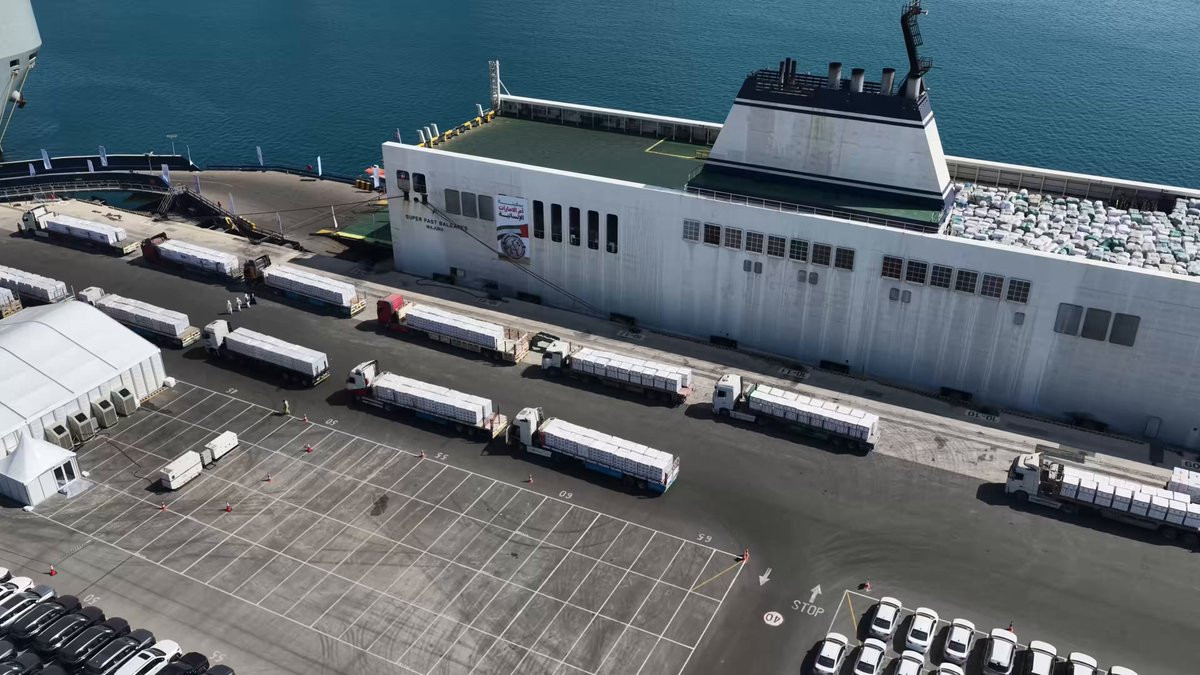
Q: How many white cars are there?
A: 14